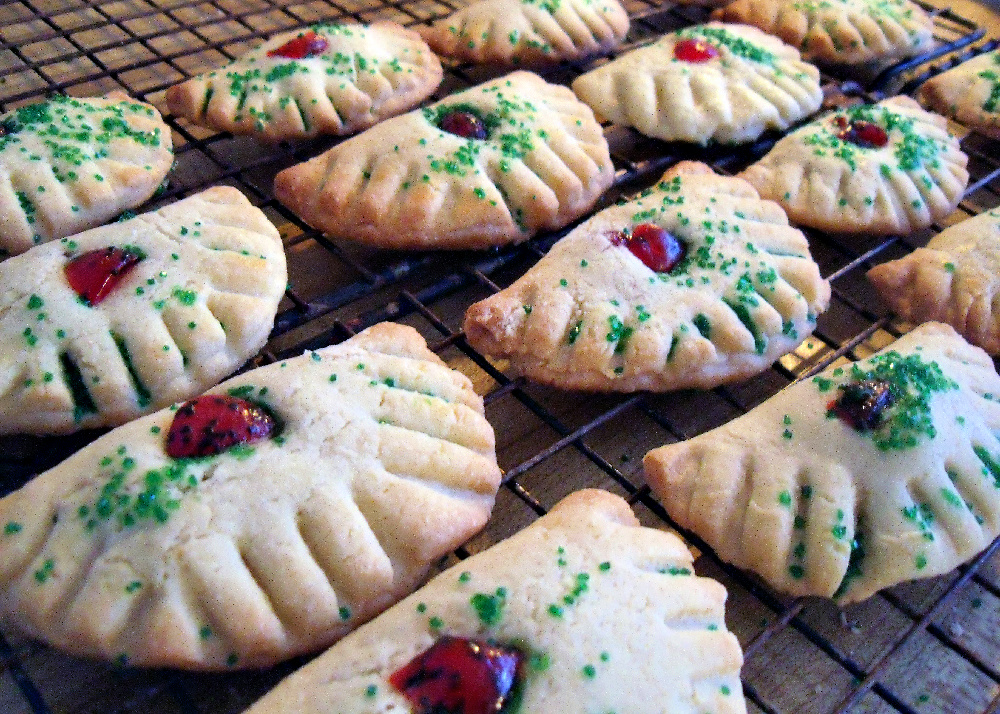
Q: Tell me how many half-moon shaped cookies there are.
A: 14